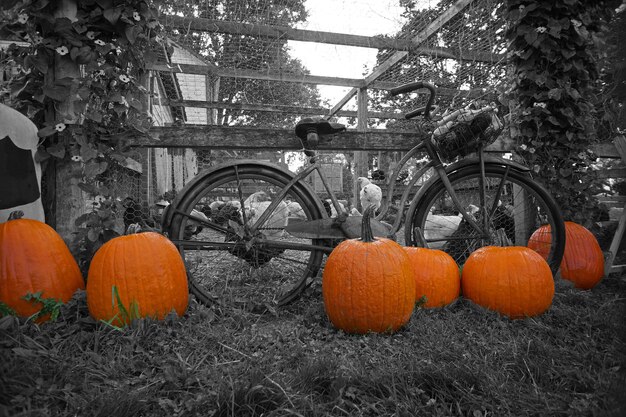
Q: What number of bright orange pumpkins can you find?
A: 6